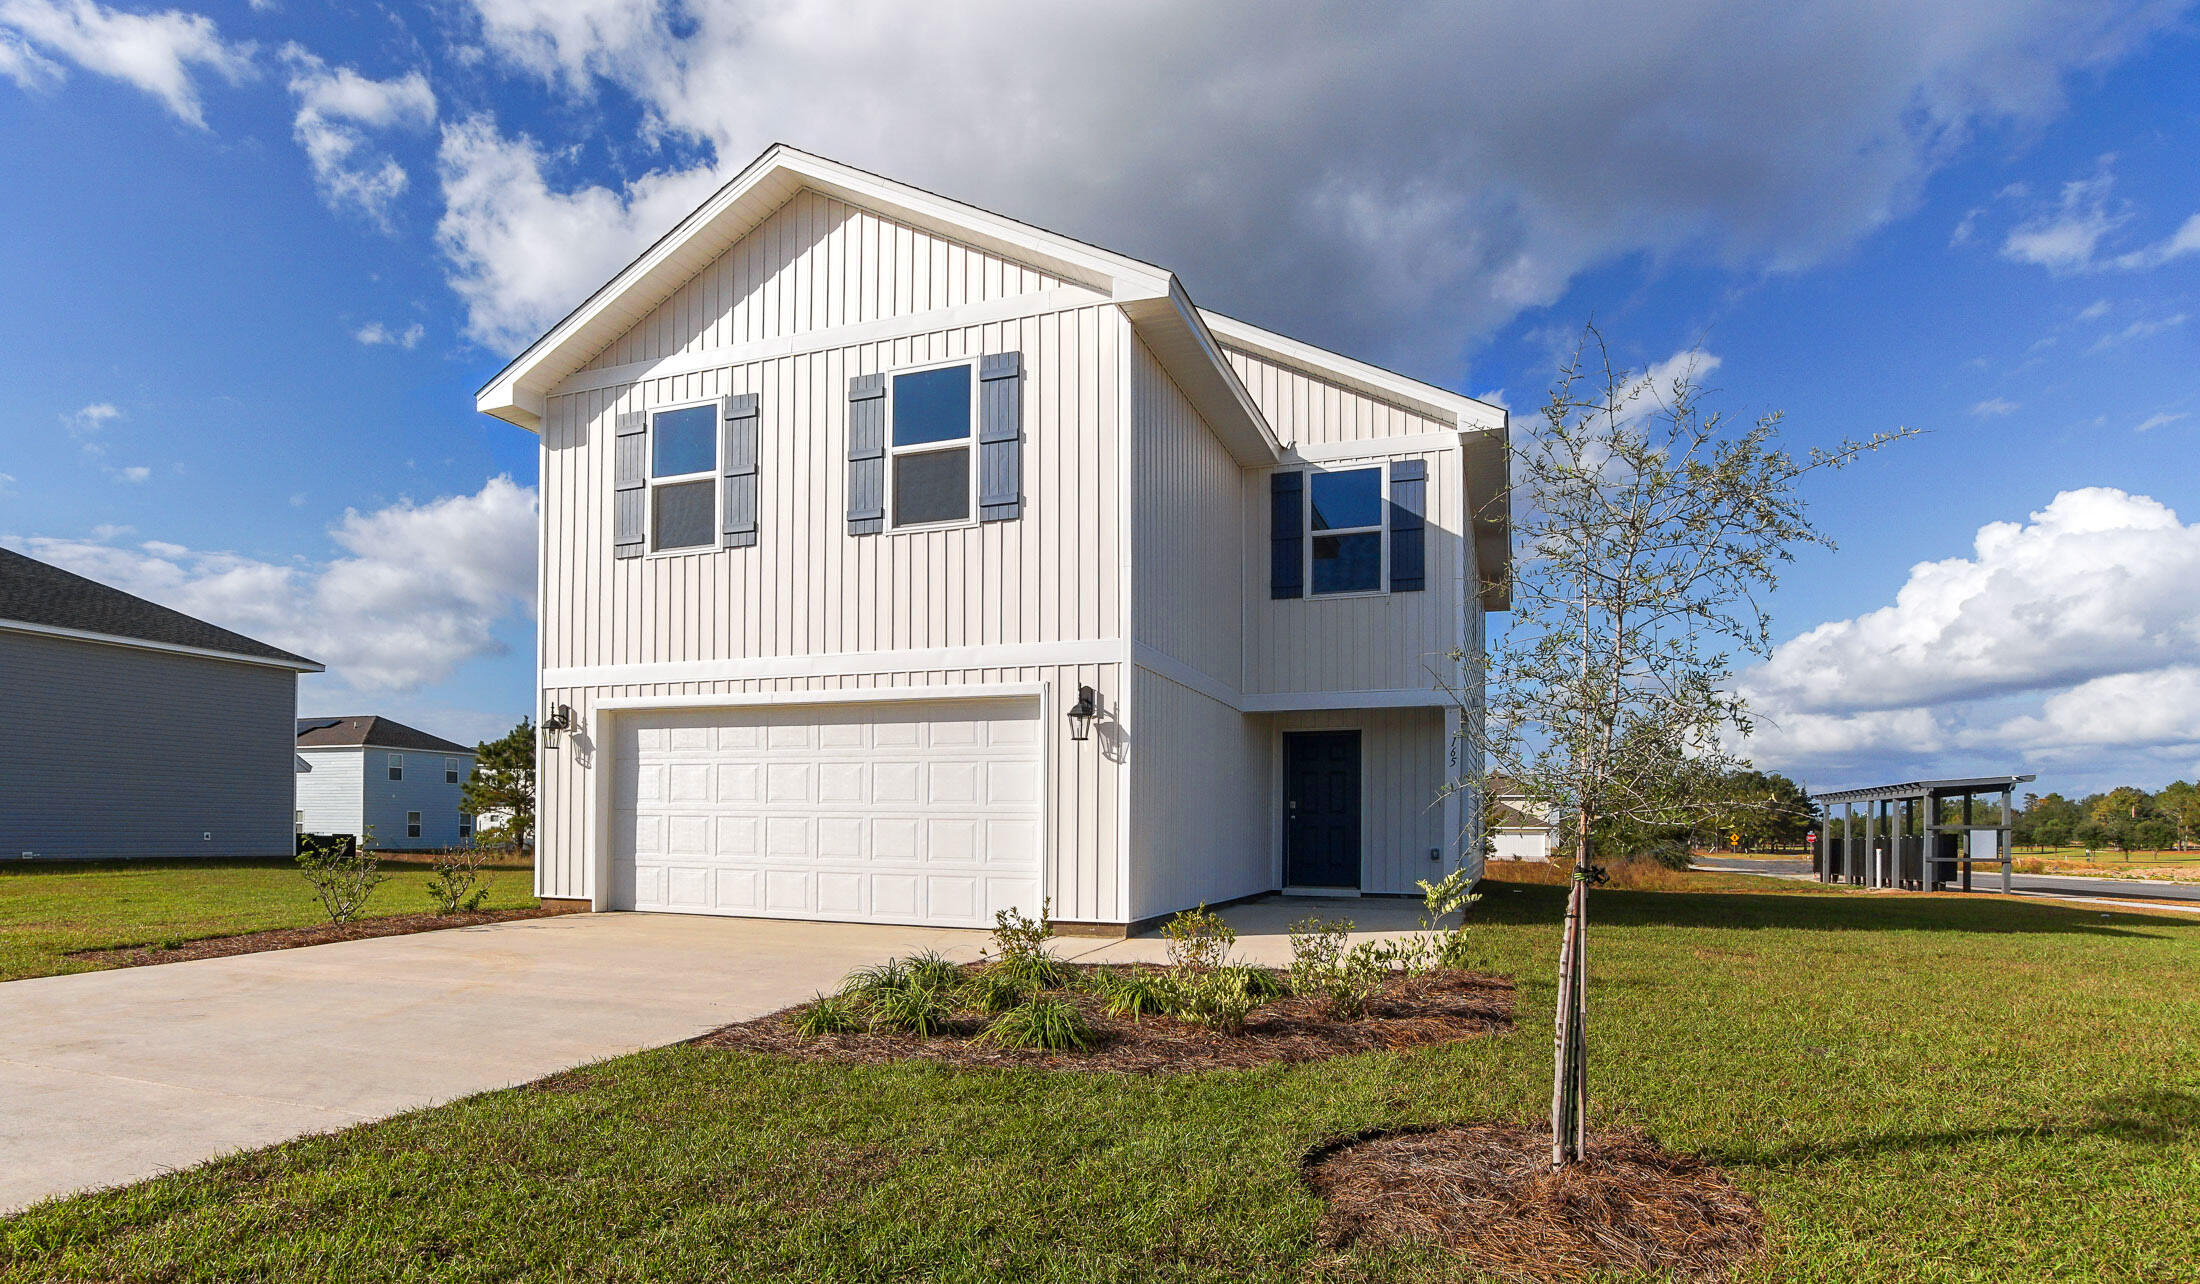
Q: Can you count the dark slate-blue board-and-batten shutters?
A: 6